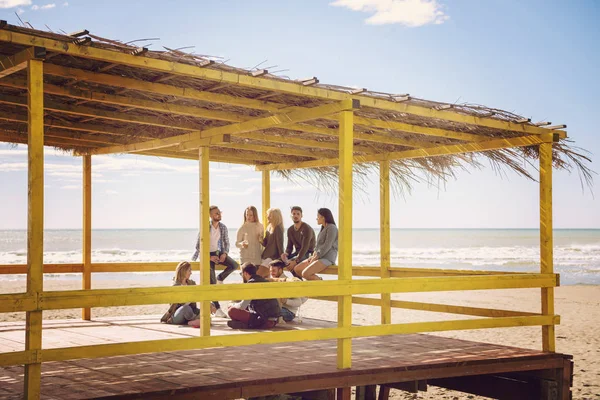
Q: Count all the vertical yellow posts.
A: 7